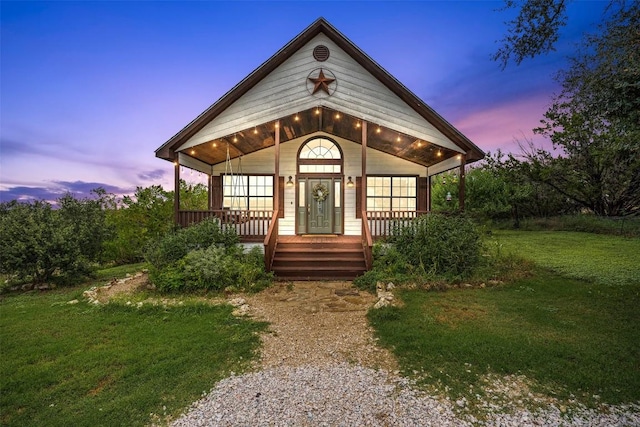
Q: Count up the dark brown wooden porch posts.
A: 4